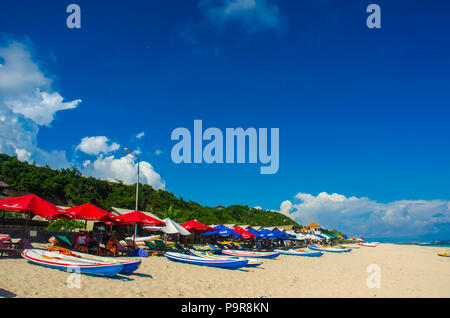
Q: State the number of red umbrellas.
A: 5